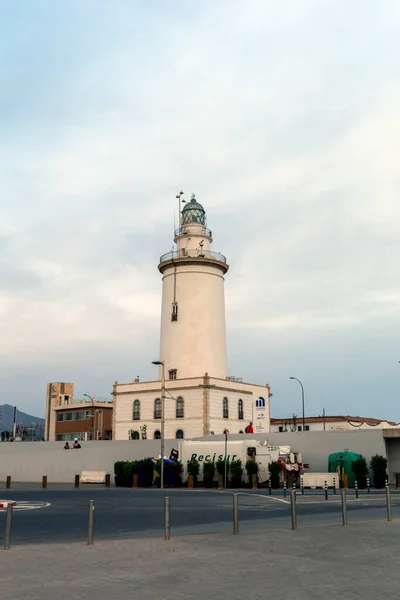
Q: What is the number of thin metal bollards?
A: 7